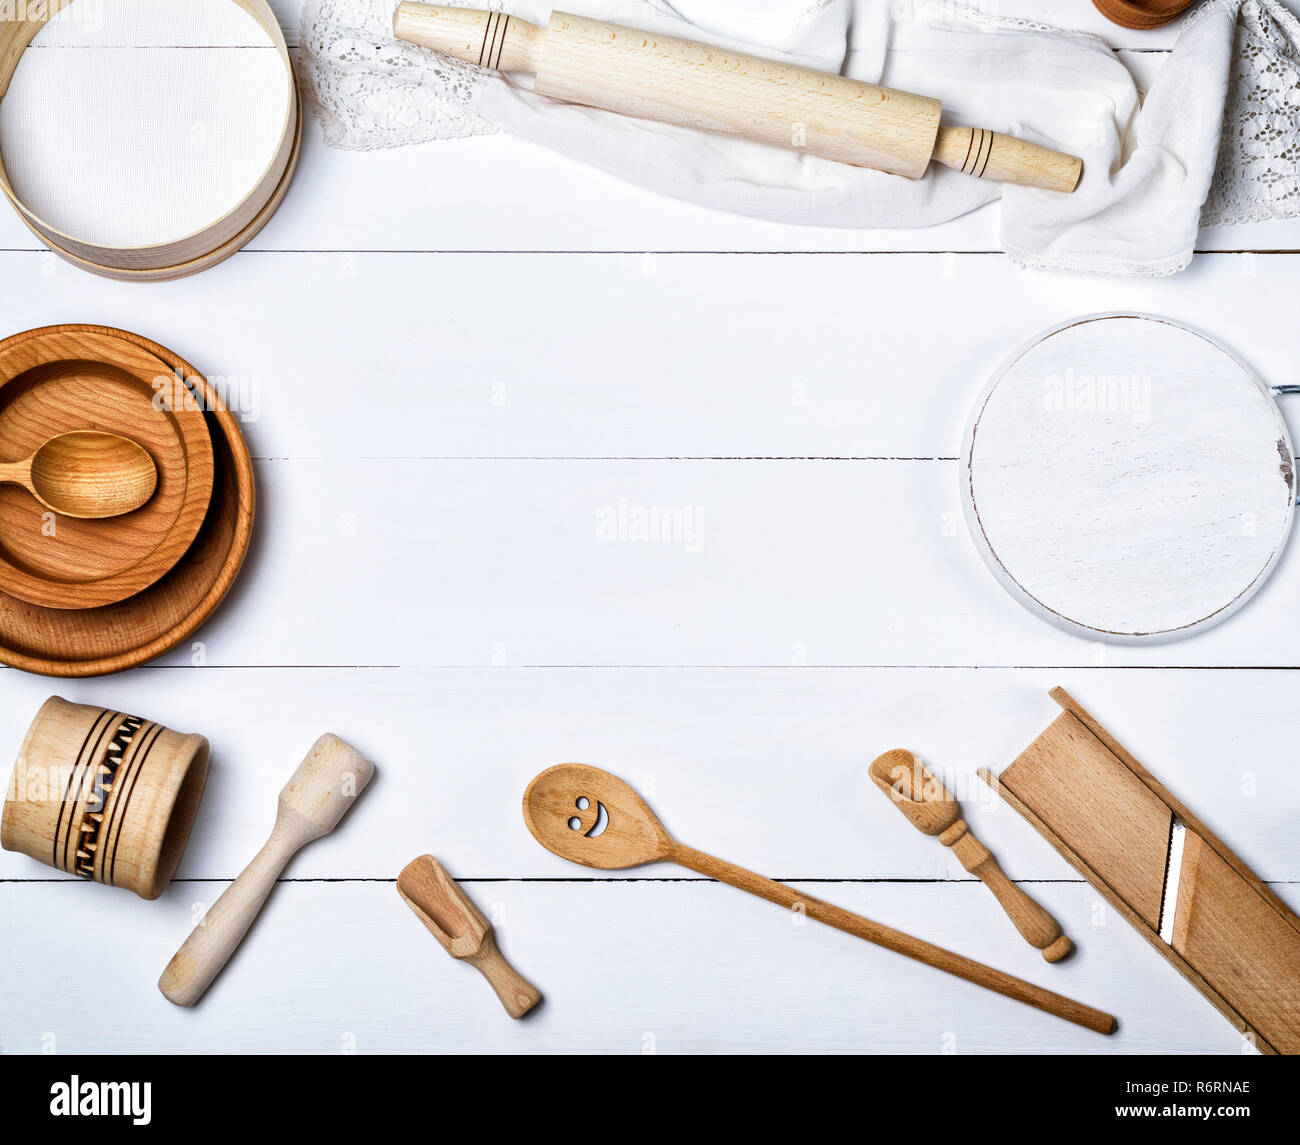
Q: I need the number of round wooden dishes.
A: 2